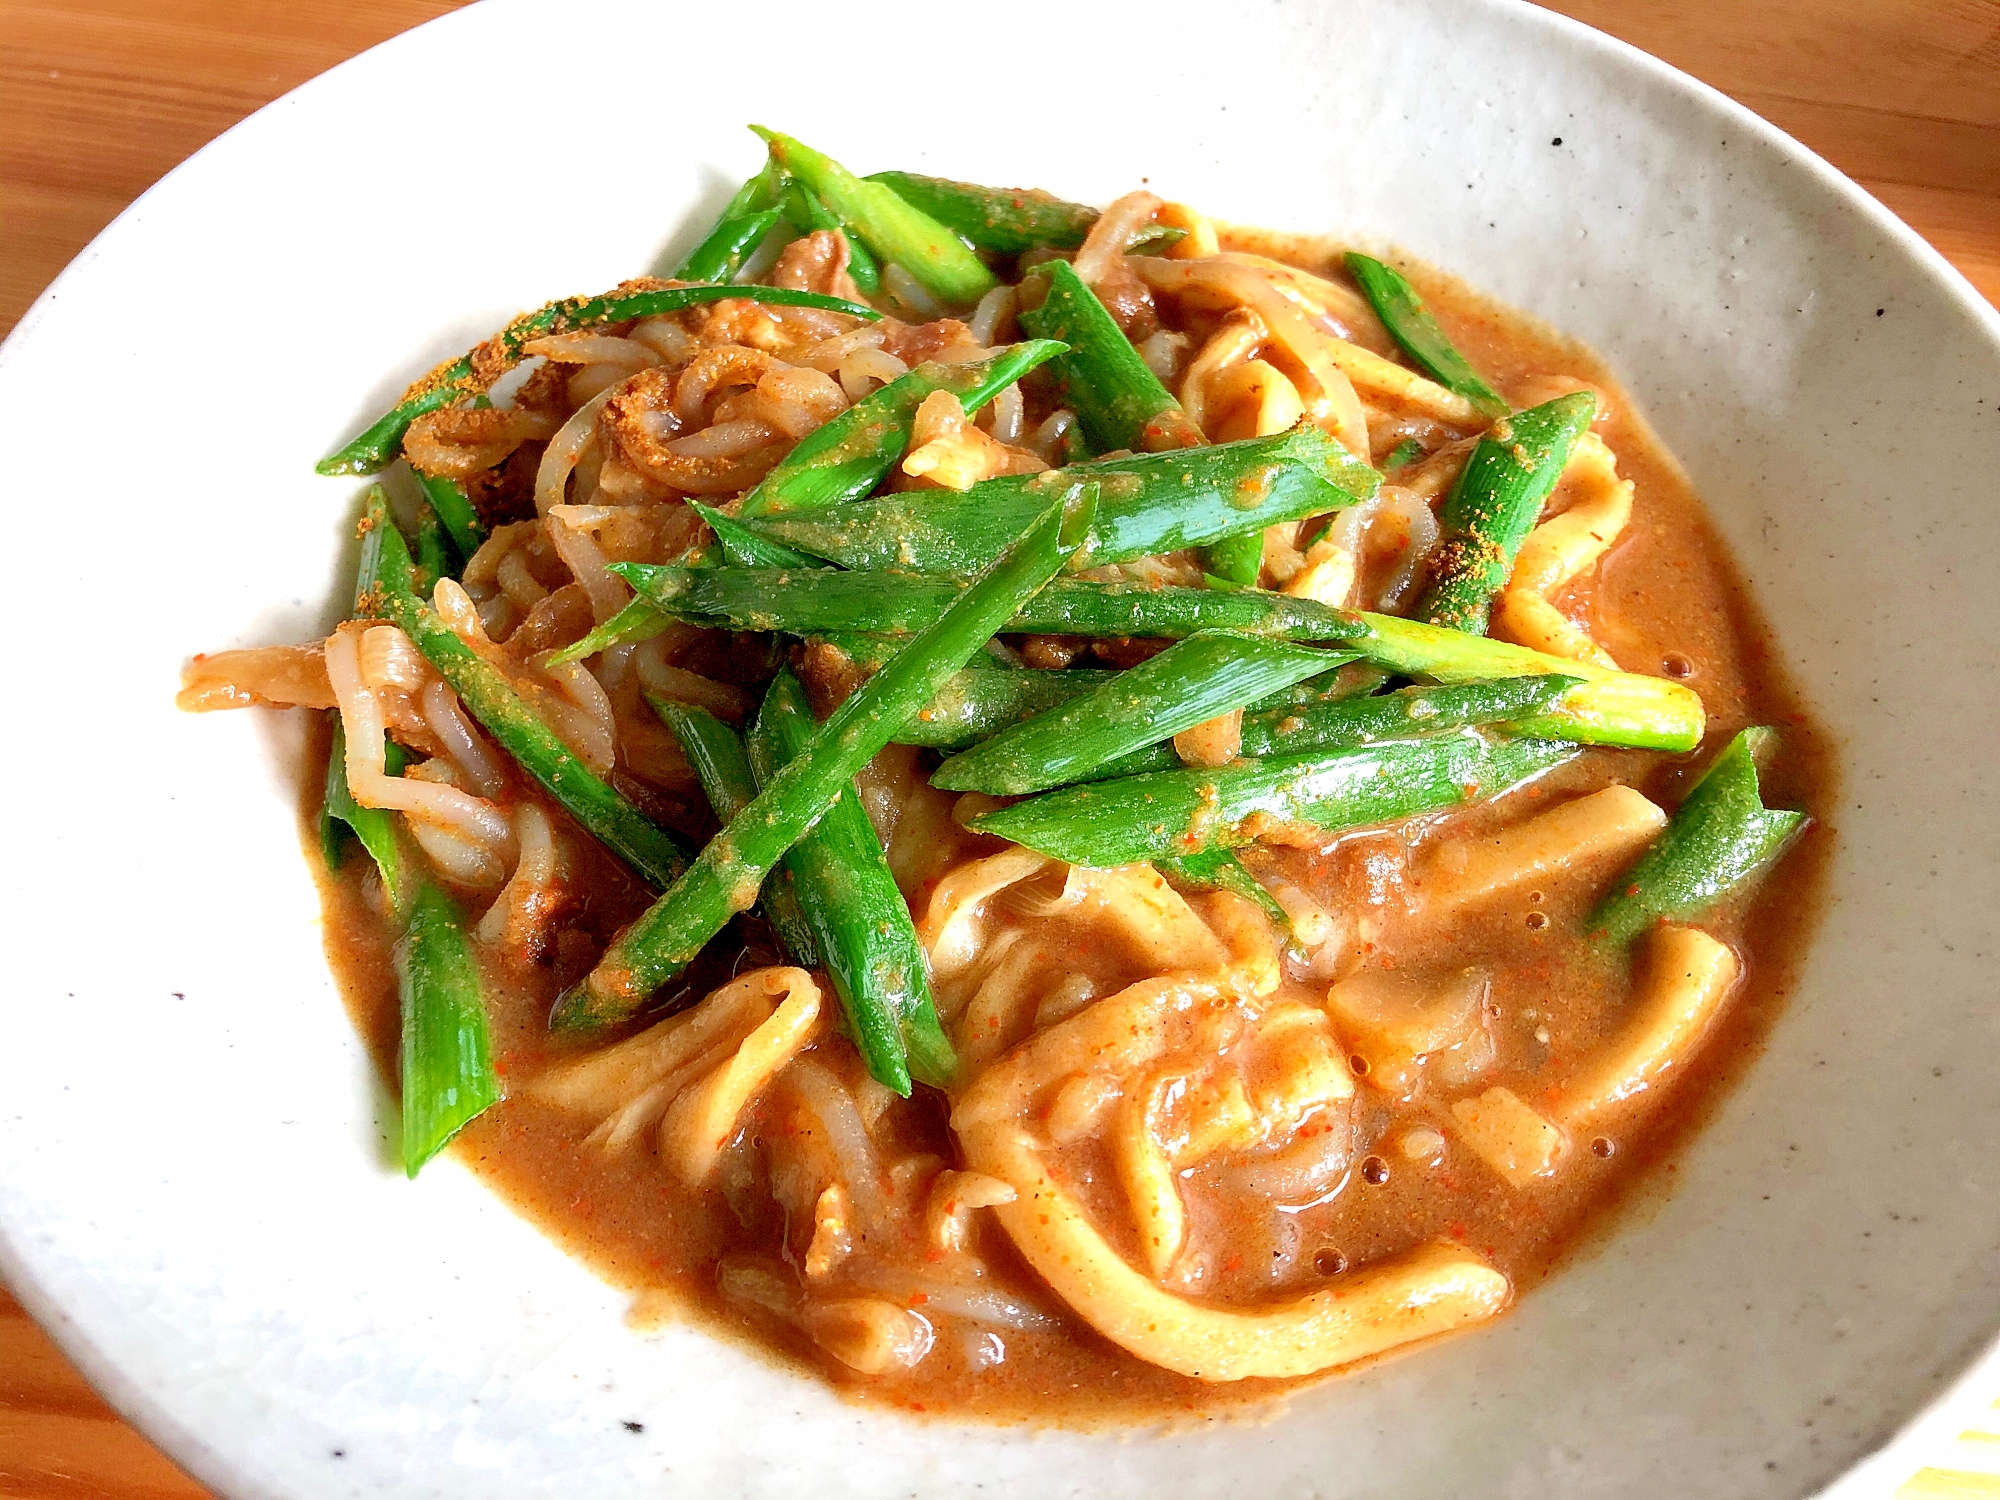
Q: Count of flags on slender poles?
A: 0